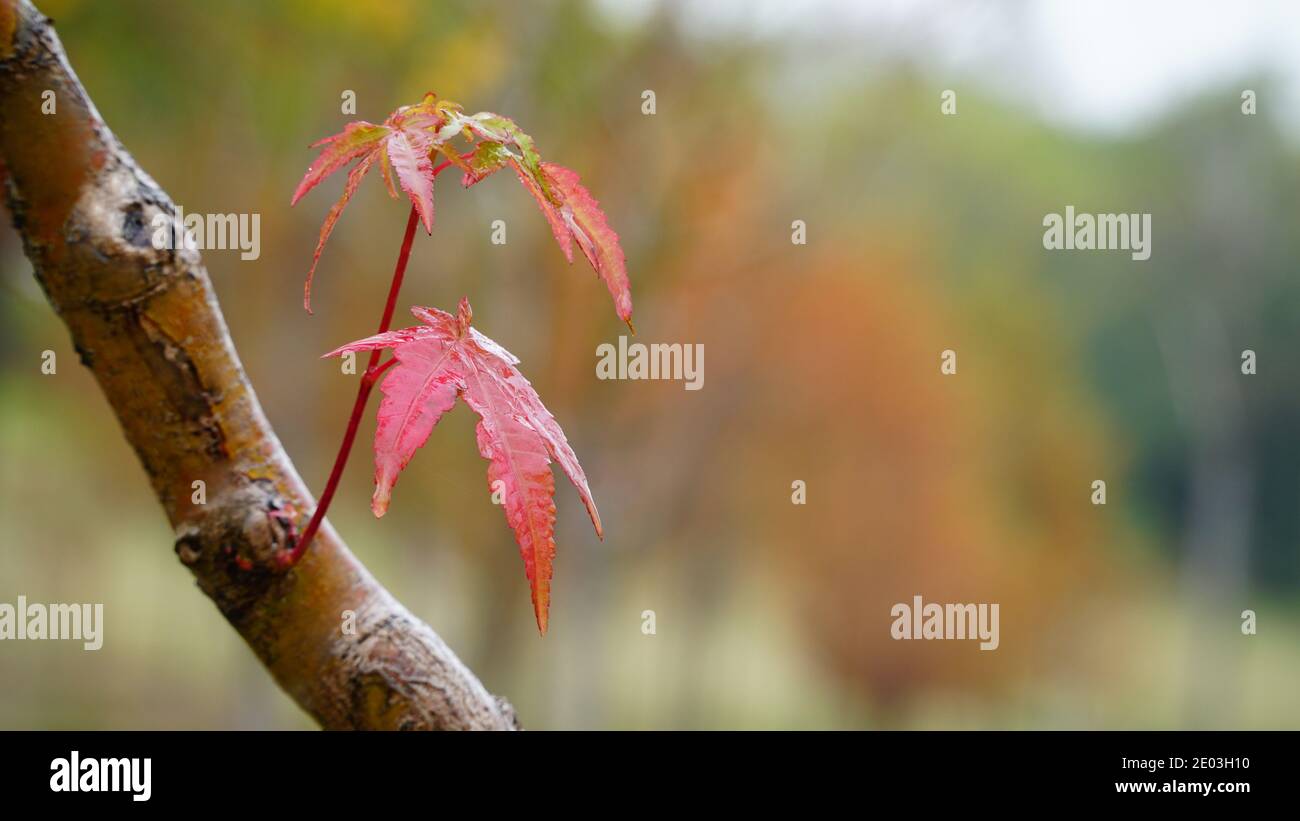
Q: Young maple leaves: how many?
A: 3